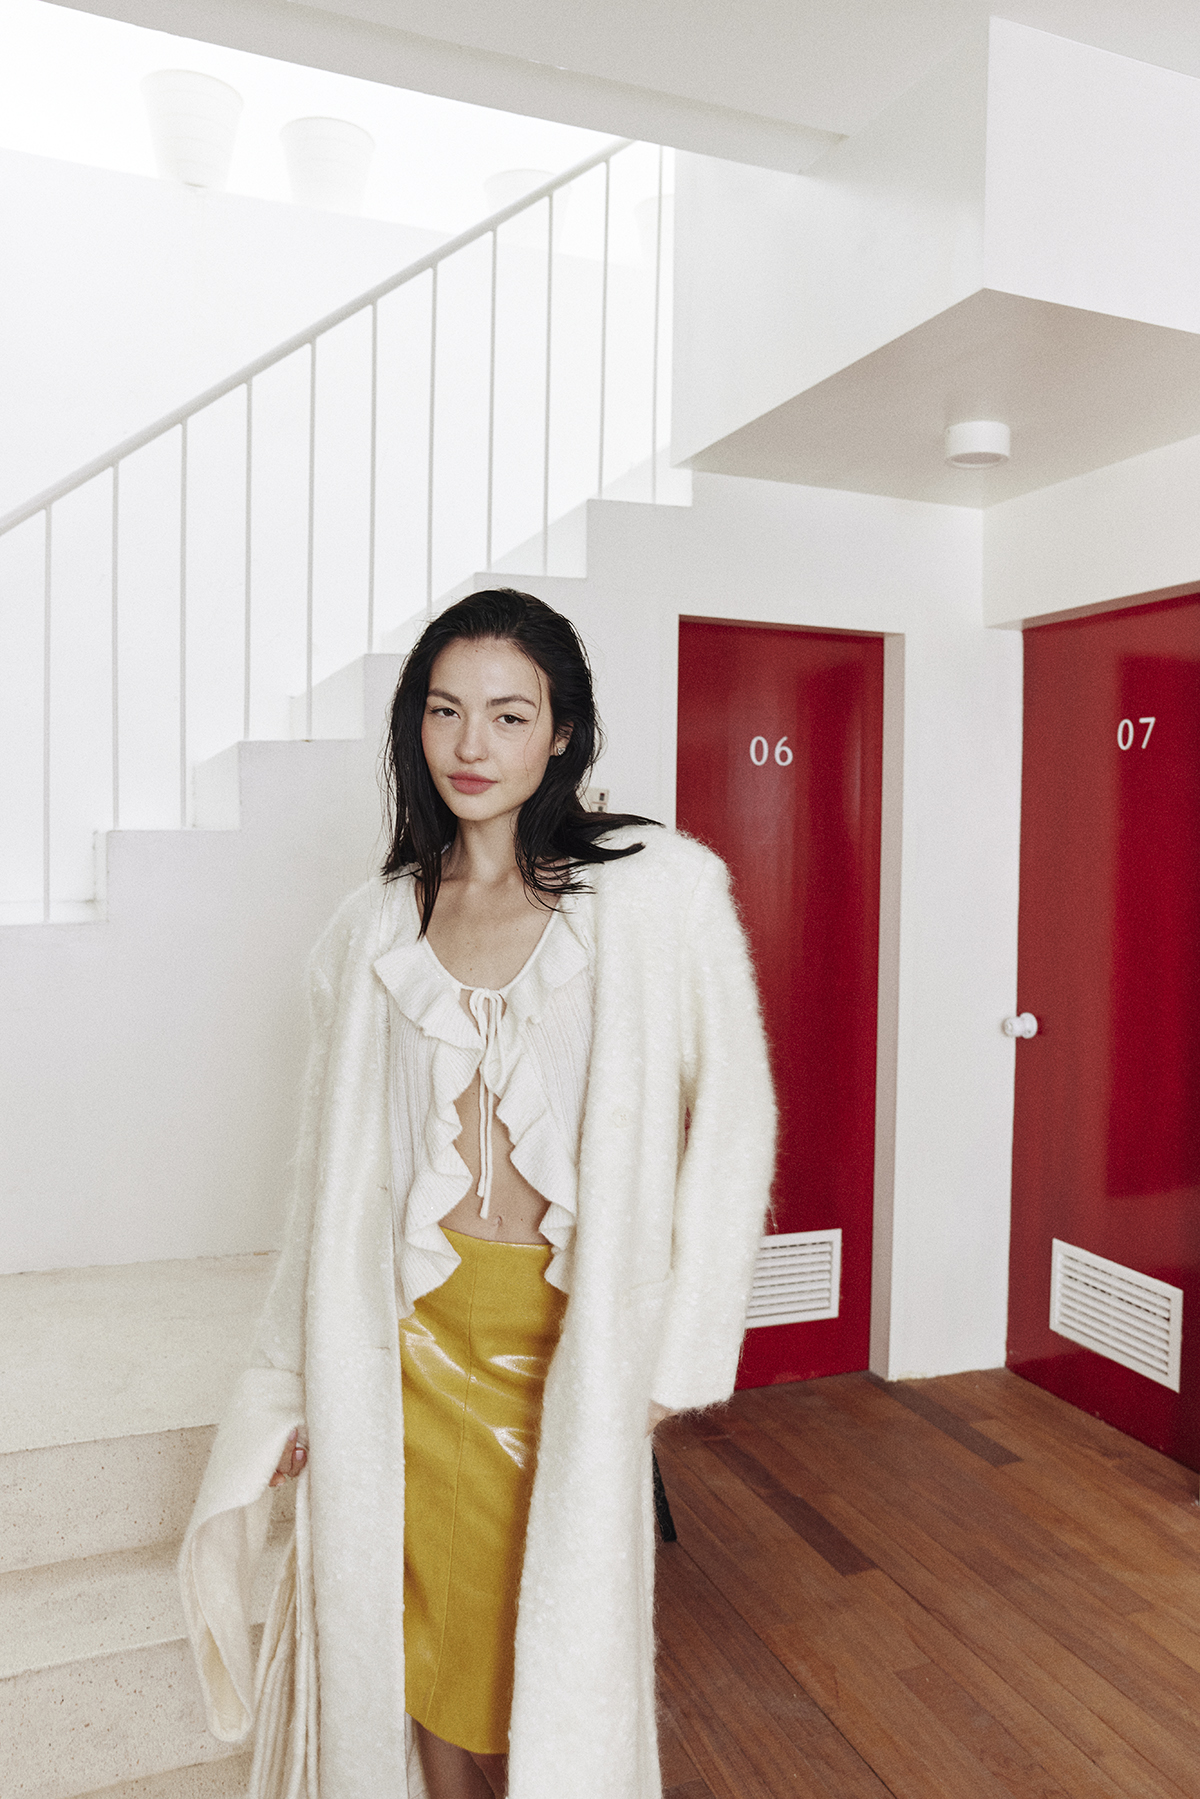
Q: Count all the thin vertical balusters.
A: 11